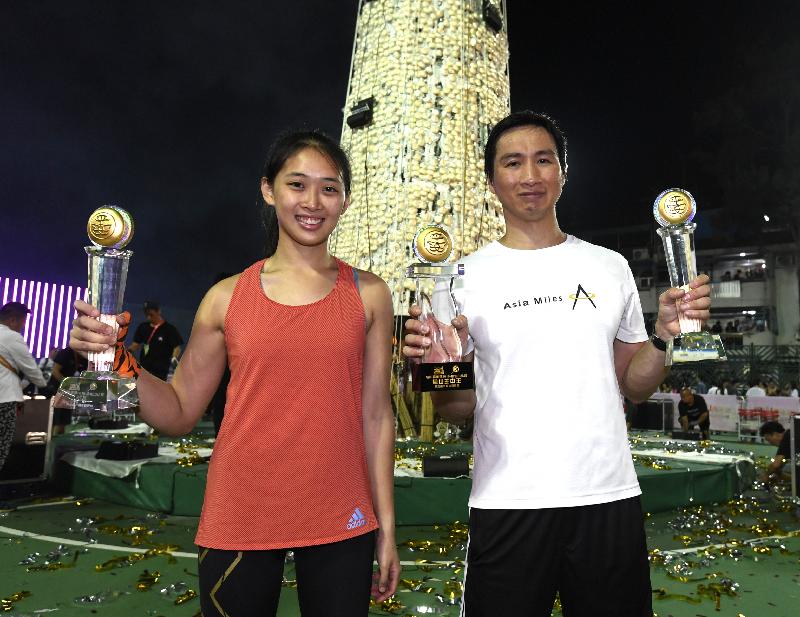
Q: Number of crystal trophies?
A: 3